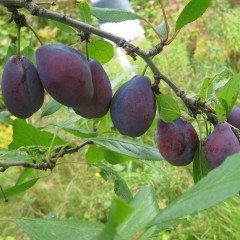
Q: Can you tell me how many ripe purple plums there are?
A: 7